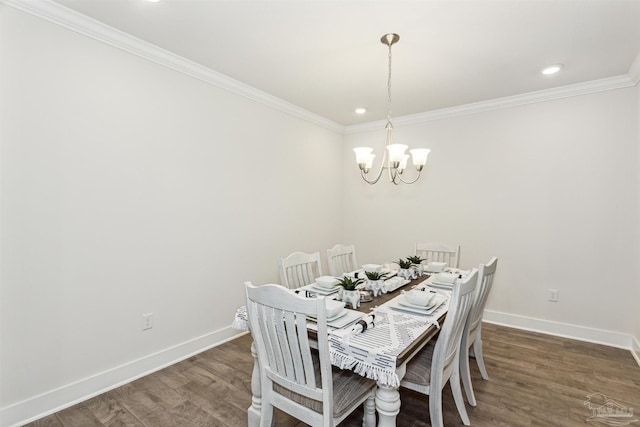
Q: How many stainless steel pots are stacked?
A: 0